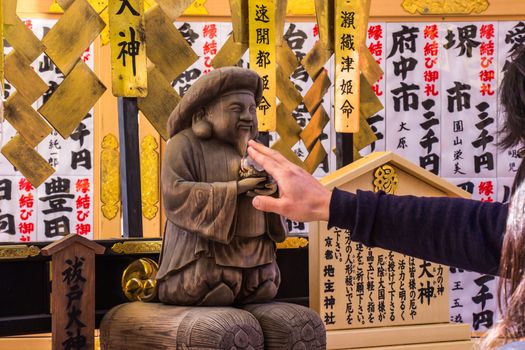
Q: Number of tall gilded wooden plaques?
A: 3